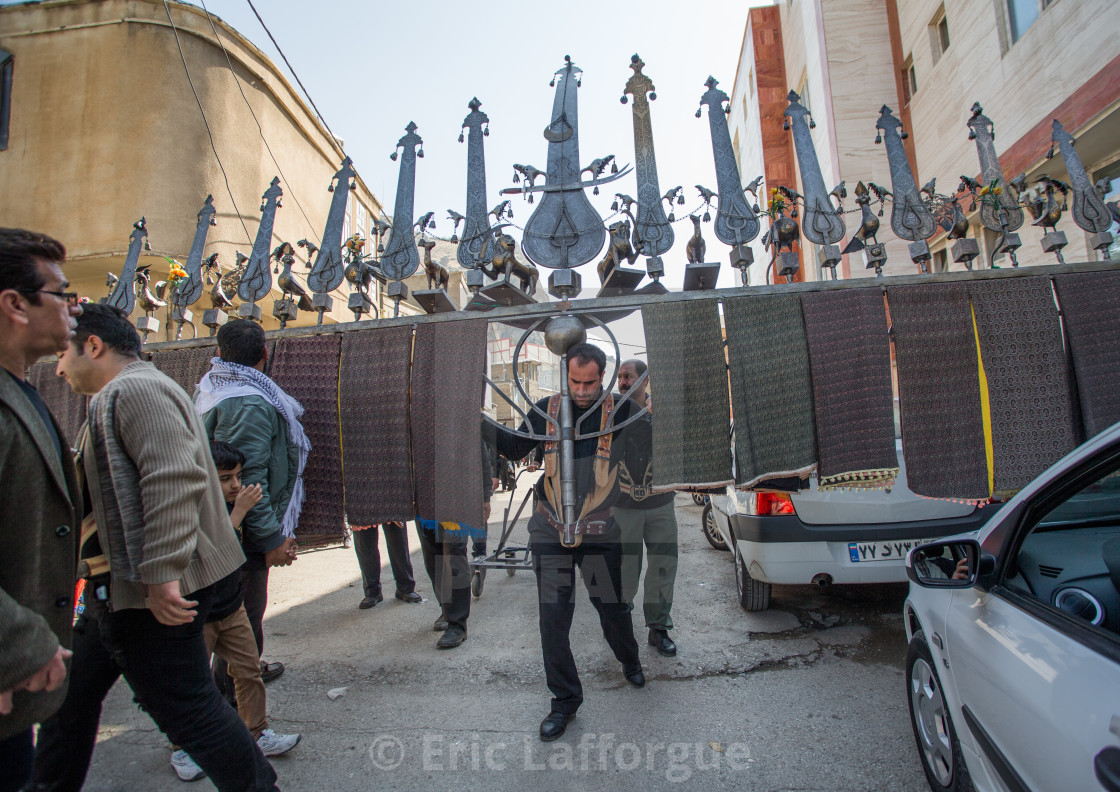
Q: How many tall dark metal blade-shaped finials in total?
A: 13